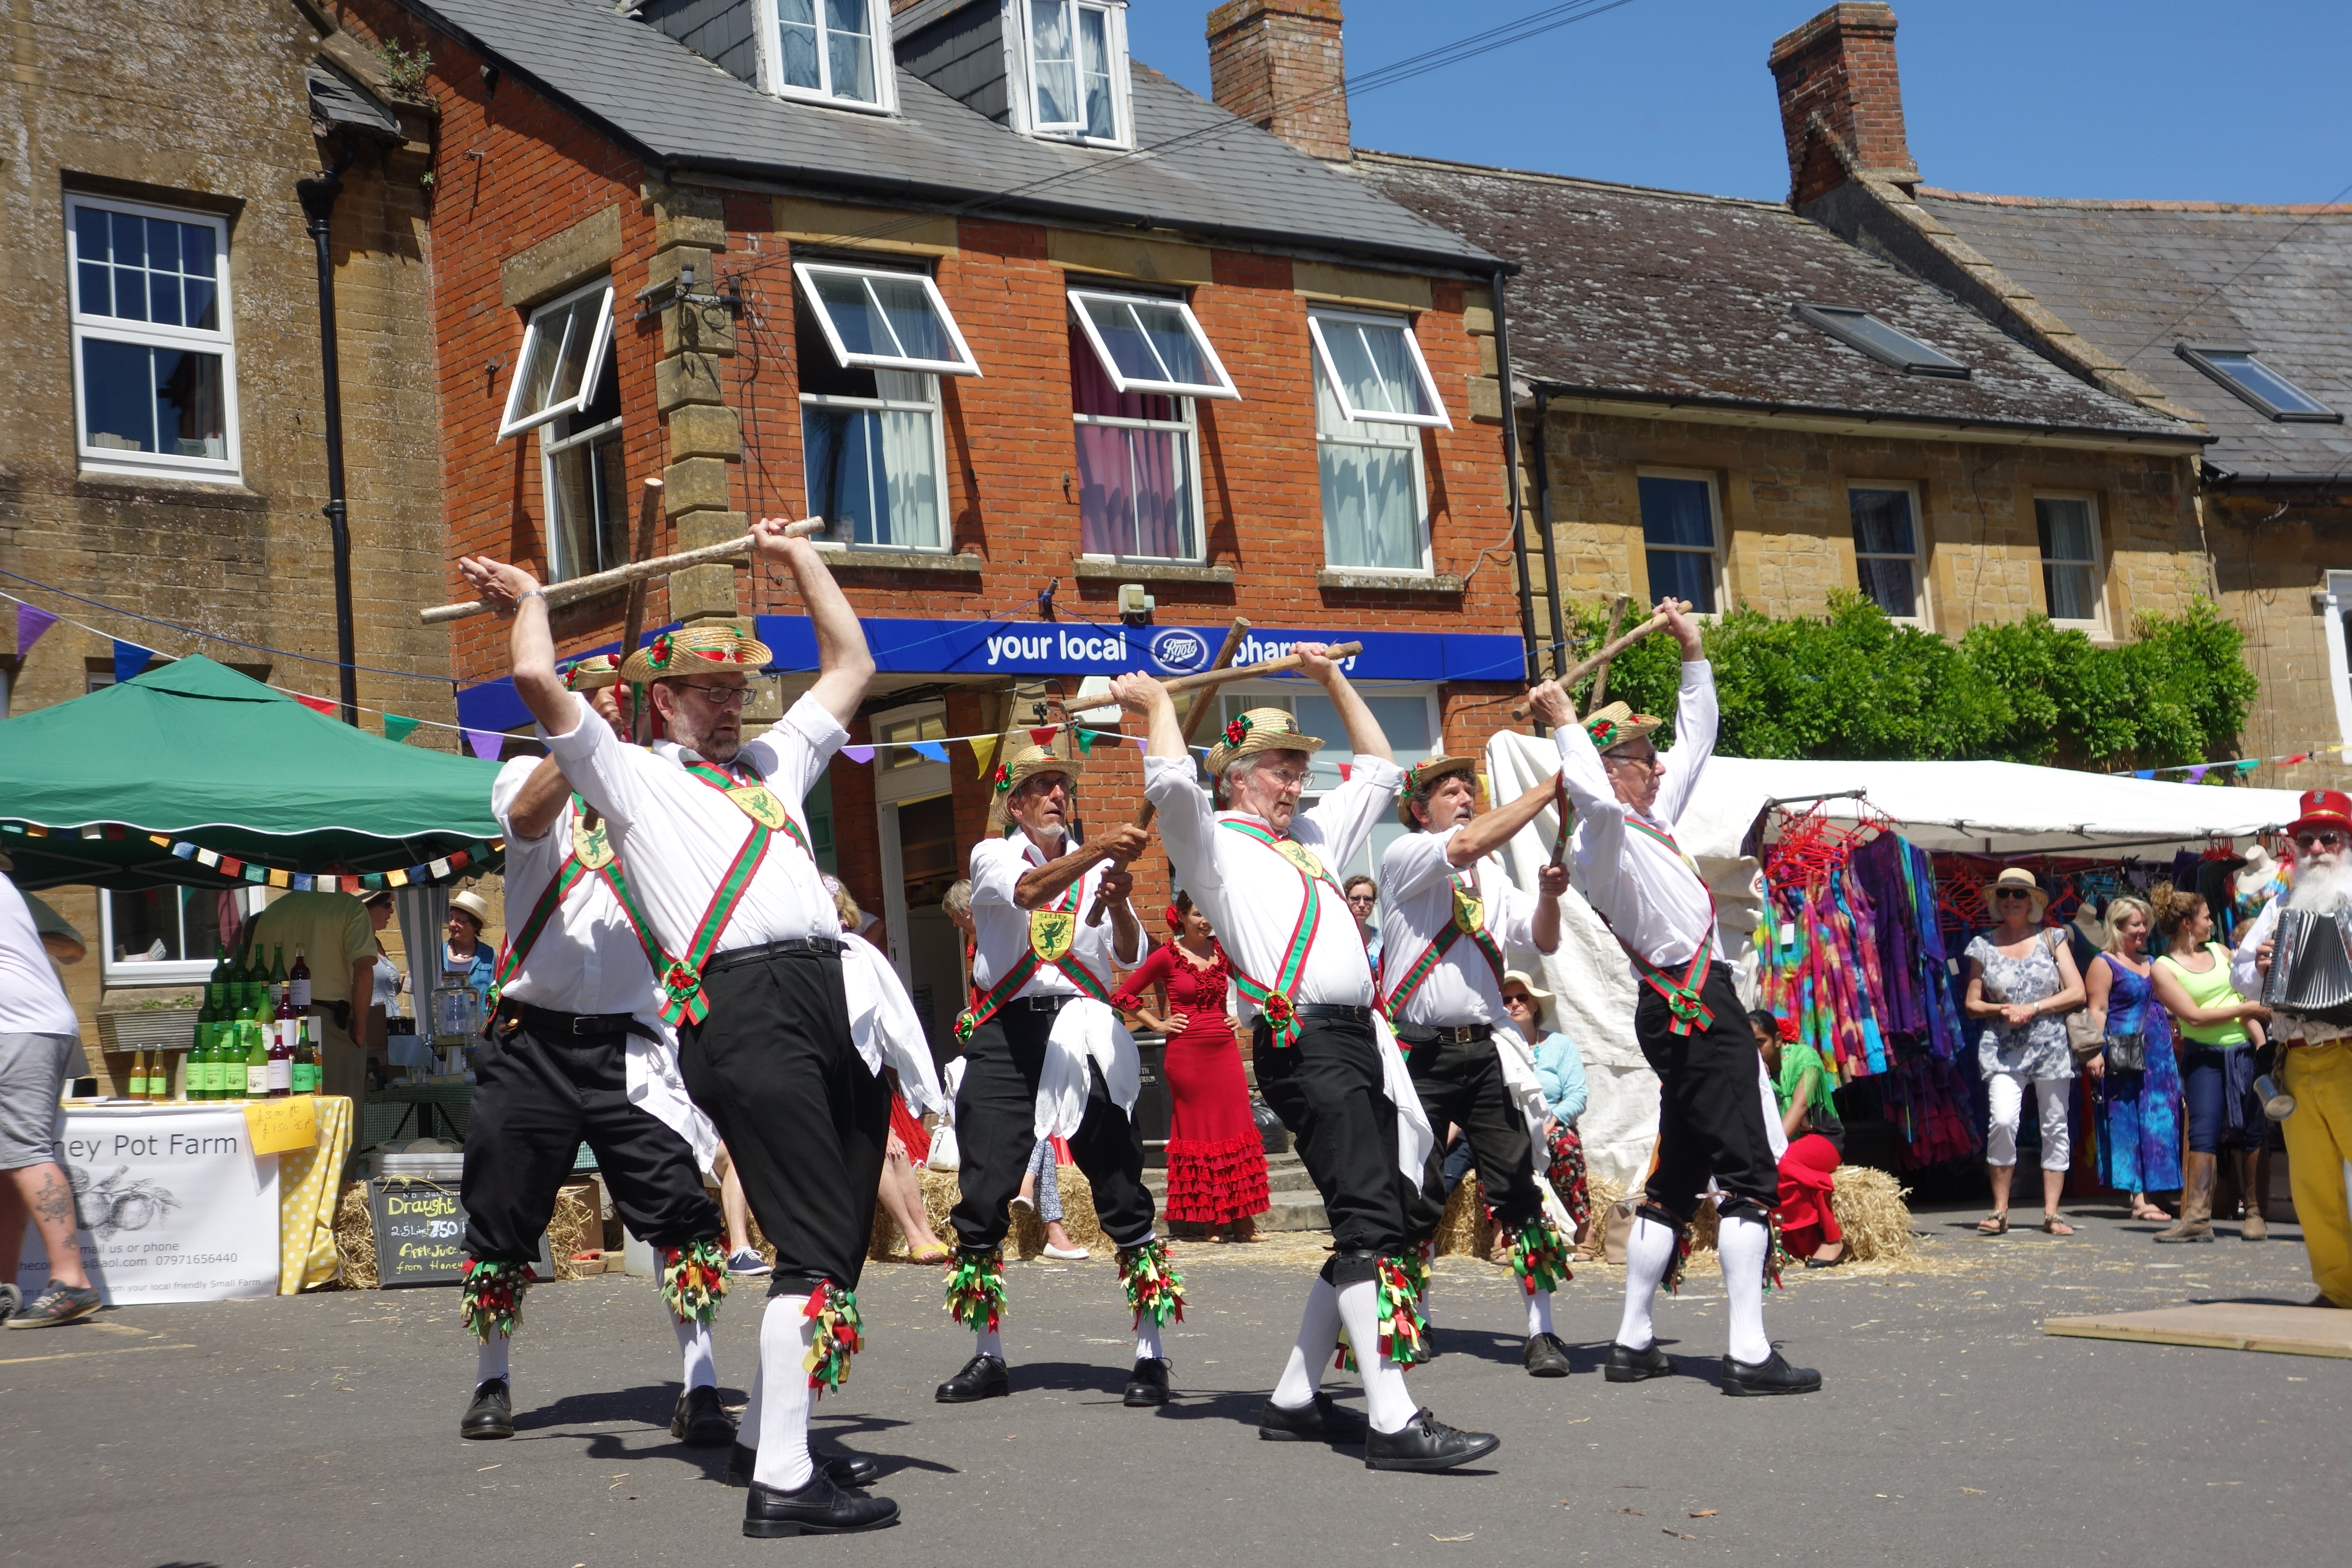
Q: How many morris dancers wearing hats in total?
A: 6